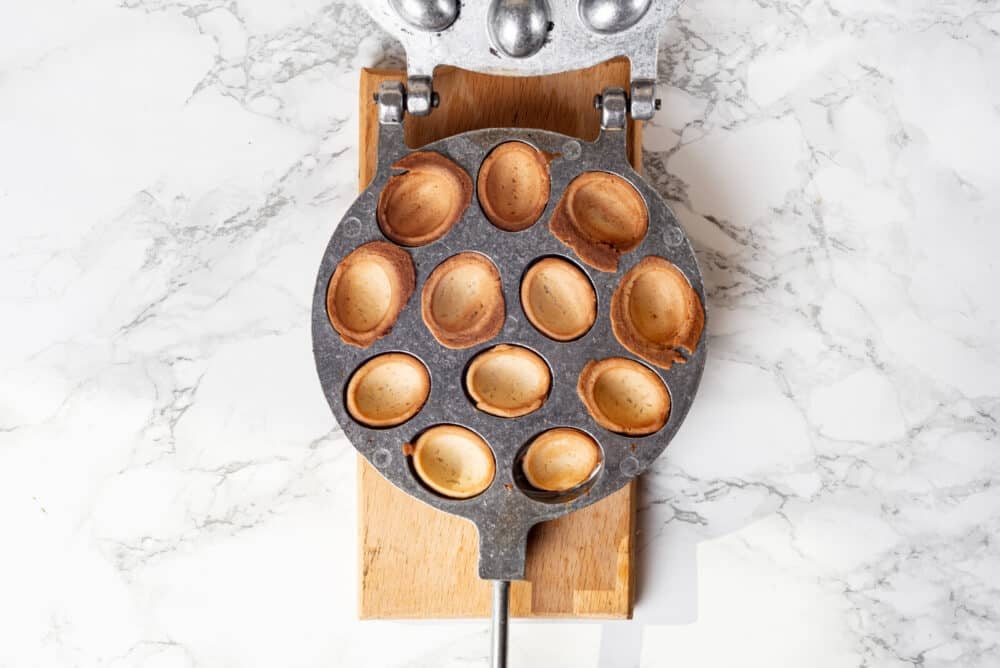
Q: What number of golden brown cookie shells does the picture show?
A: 12